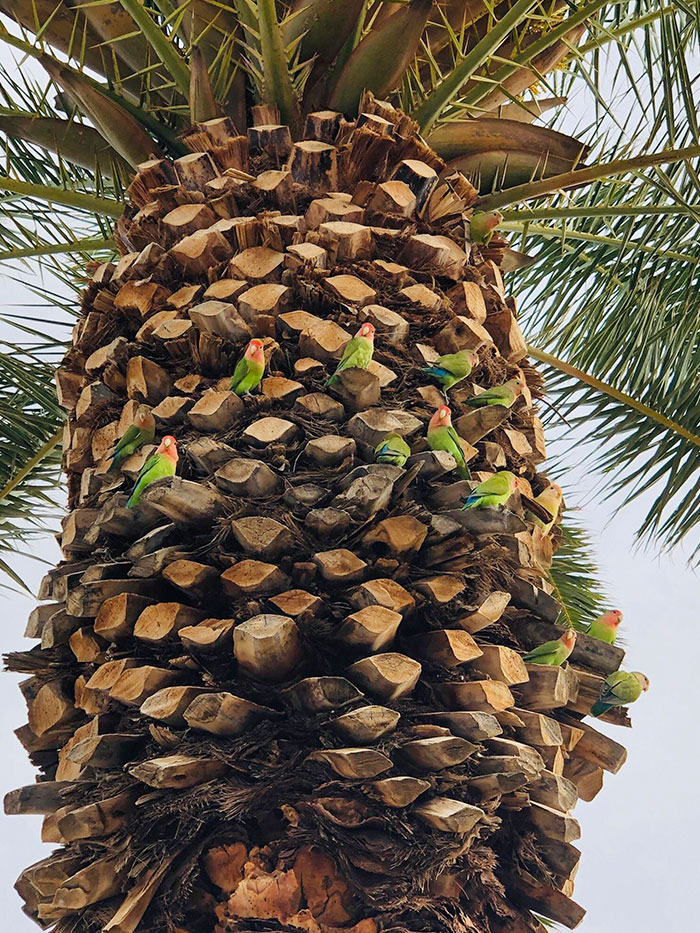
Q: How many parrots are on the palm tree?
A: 14